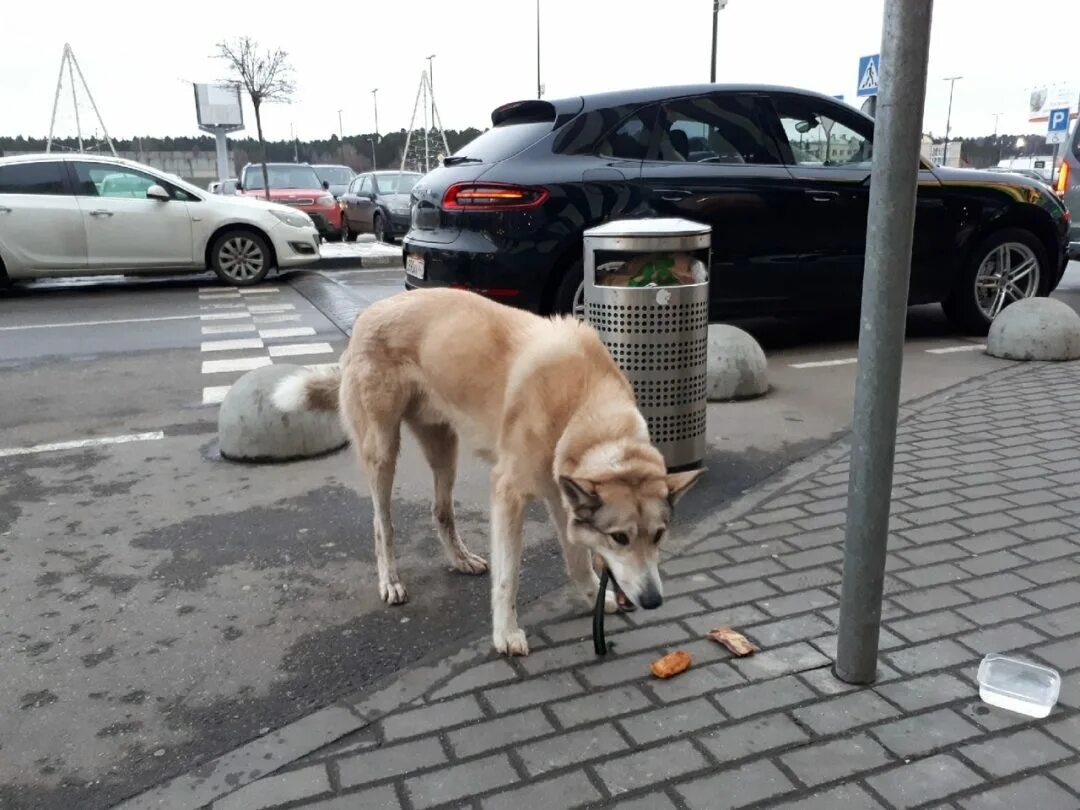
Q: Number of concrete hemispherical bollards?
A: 3